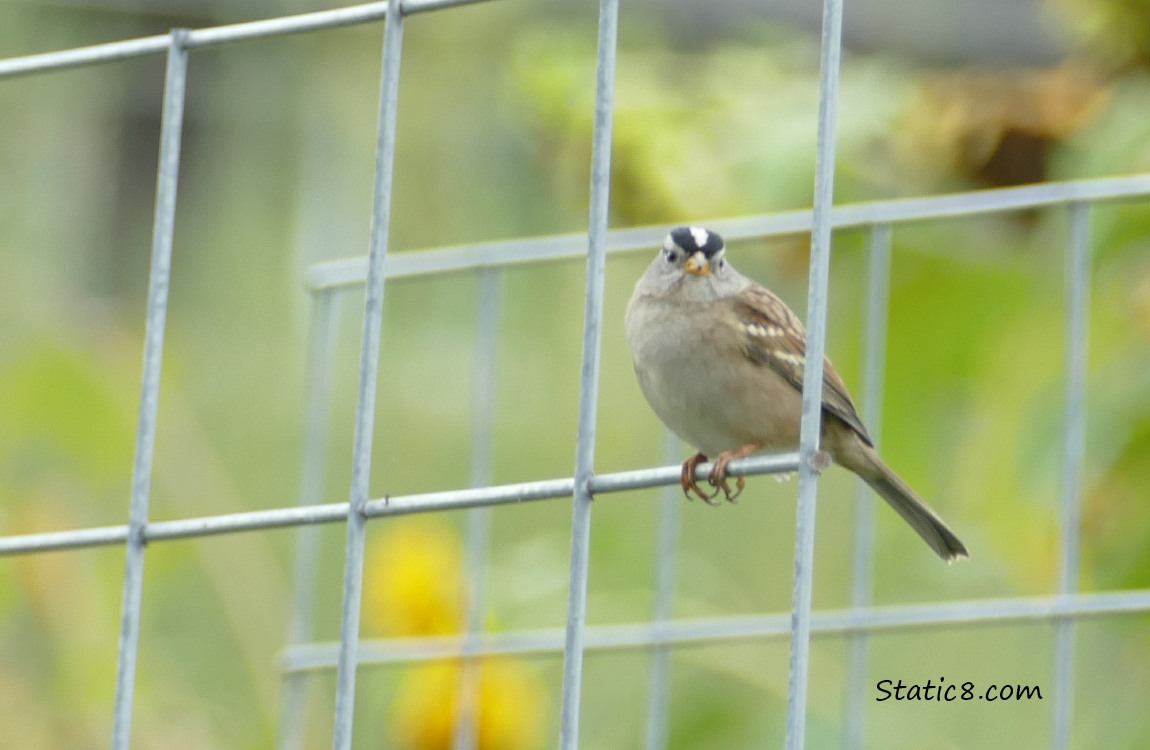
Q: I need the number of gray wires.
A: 13